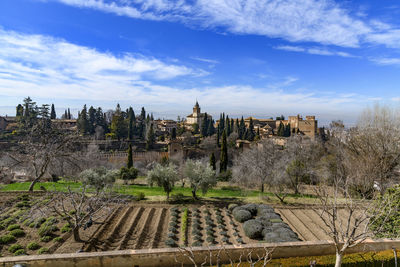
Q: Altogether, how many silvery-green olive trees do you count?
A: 3